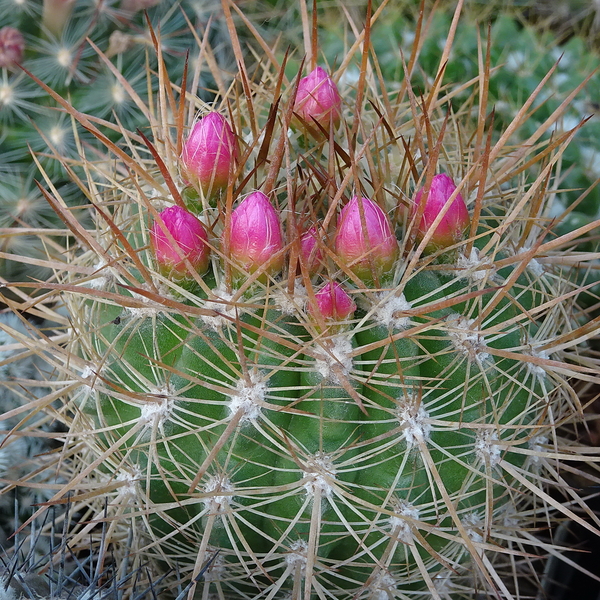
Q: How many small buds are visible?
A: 8